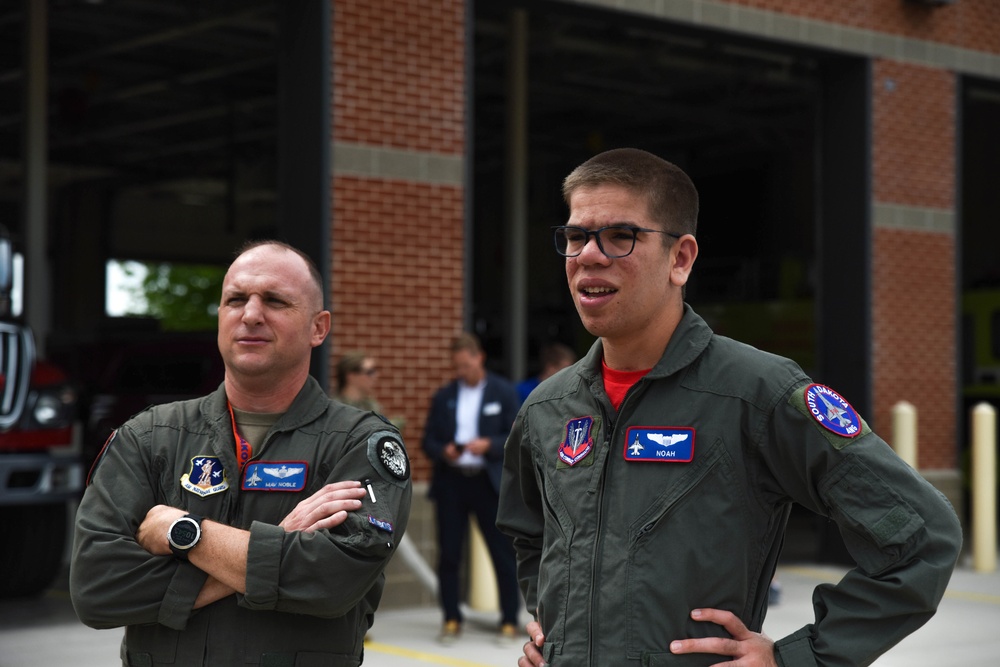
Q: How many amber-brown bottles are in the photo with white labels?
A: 0